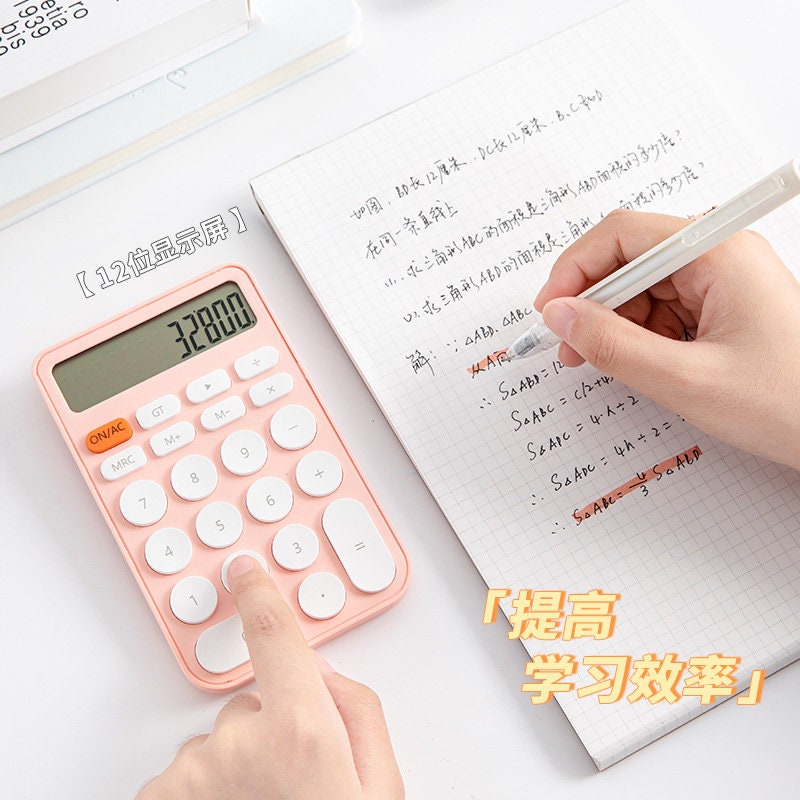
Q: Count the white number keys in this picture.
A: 10